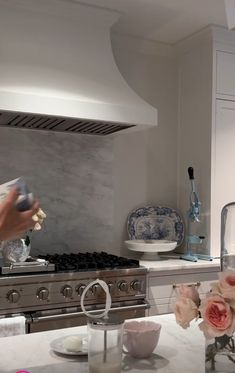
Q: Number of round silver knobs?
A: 8